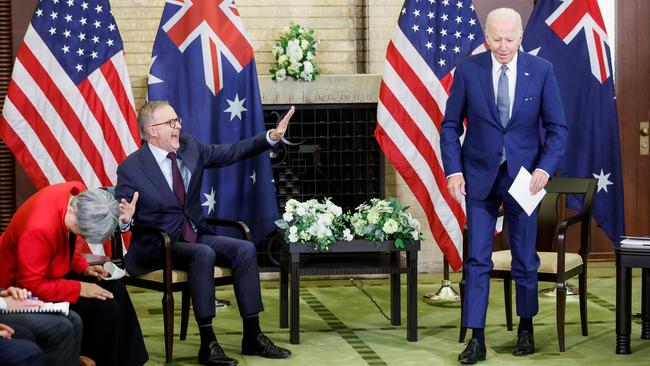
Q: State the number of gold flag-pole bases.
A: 2